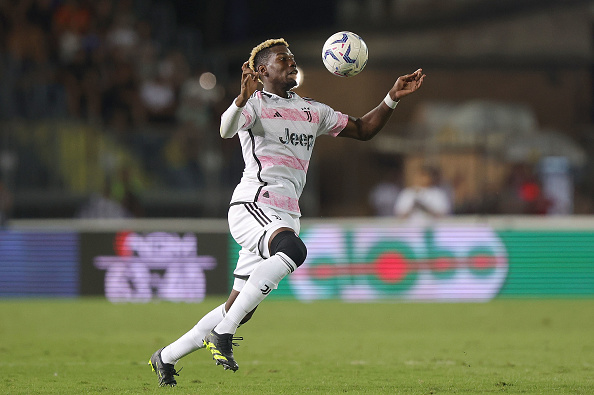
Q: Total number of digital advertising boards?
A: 3